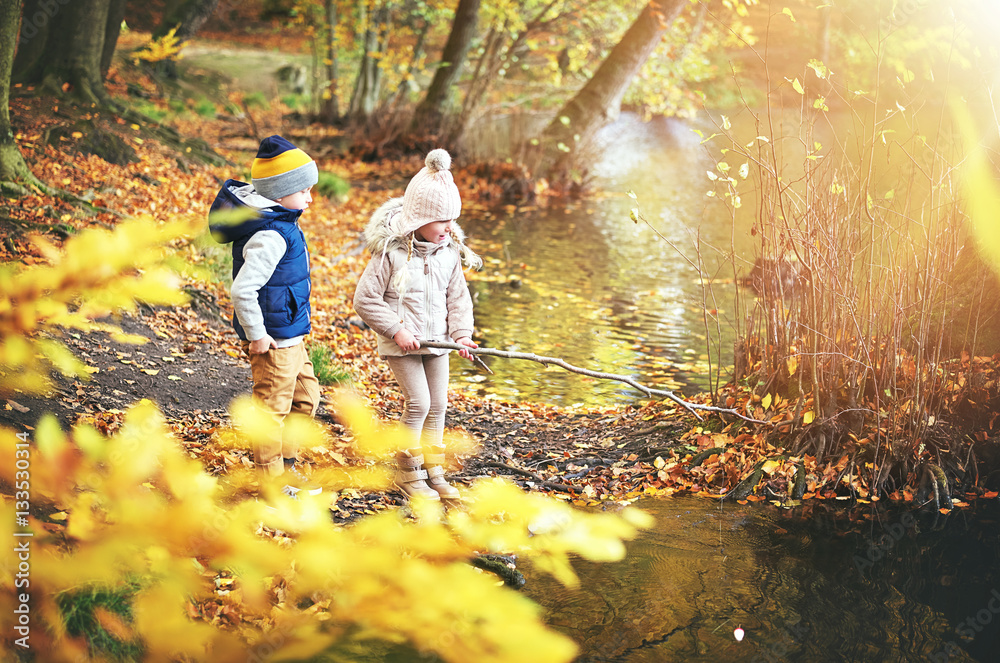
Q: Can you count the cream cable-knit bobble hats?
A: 1